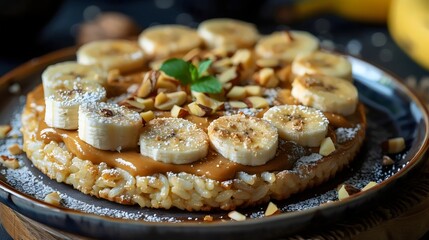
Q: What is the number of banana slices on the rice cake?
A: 12